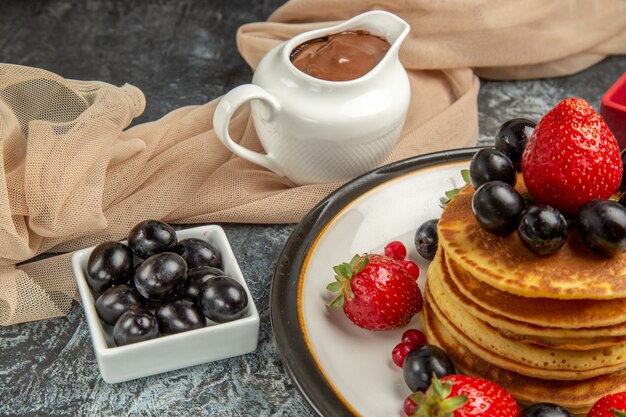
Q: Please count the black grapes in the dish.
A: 9